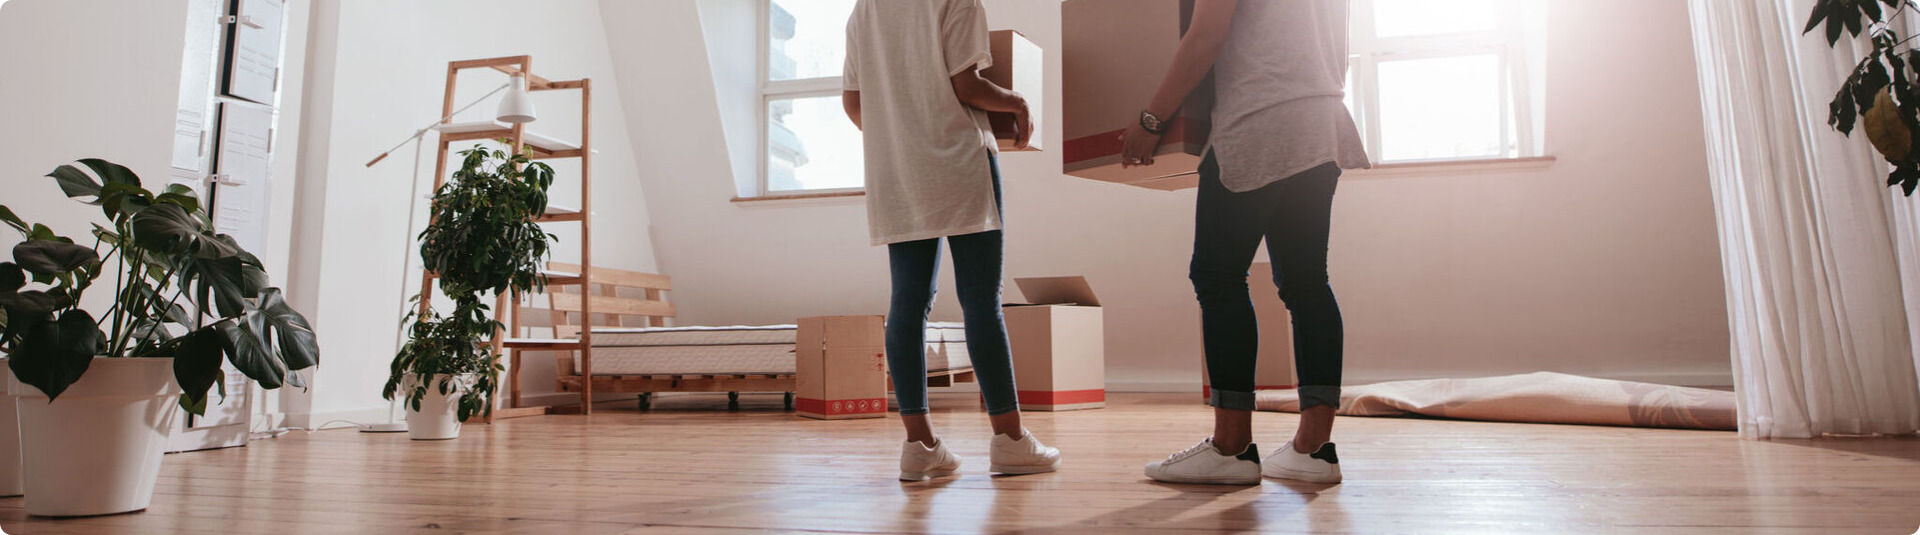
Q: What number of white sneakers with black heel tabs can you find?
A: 2